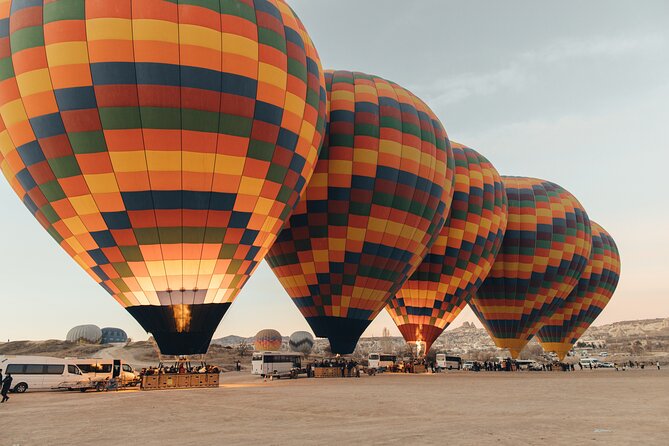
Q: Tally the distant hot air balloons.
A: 4